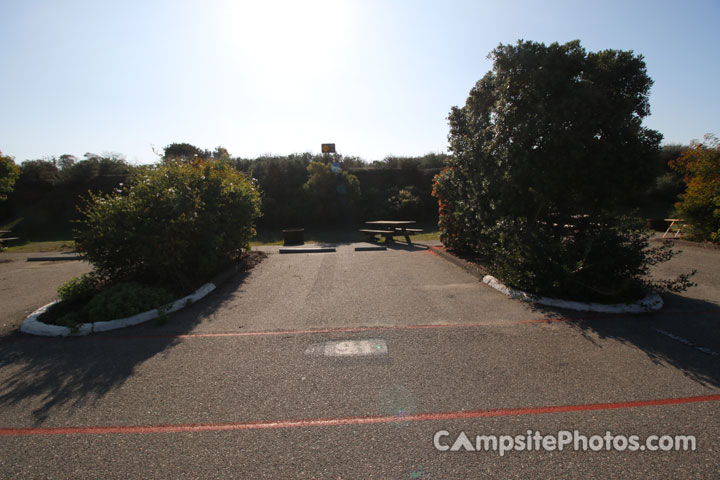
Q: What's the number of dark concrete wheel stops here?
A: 3